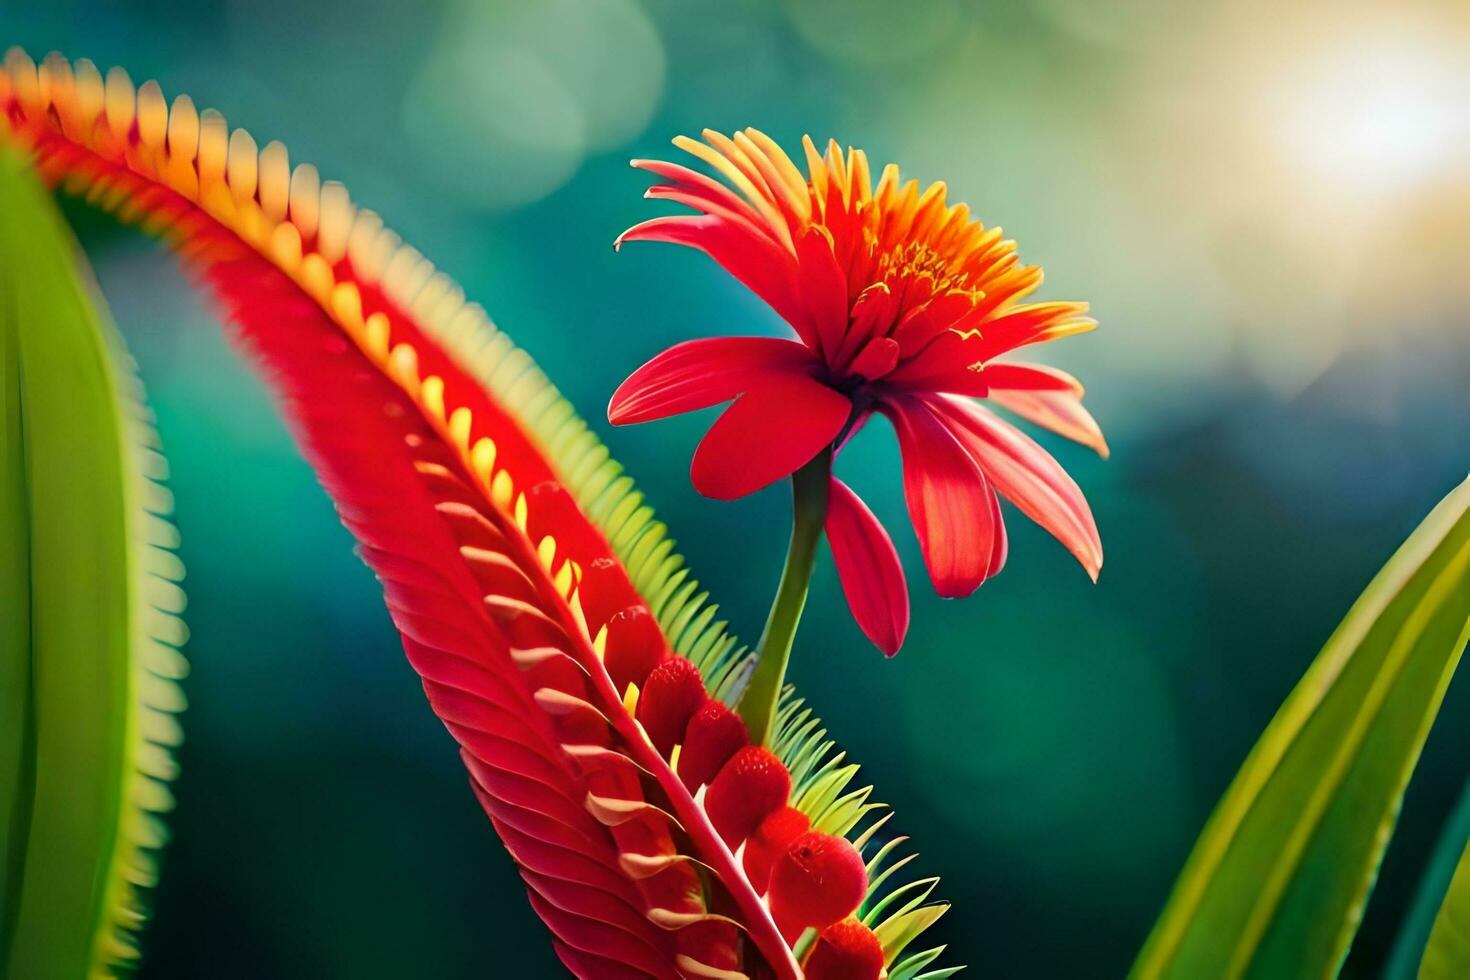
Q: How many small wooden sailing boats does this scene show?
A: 0